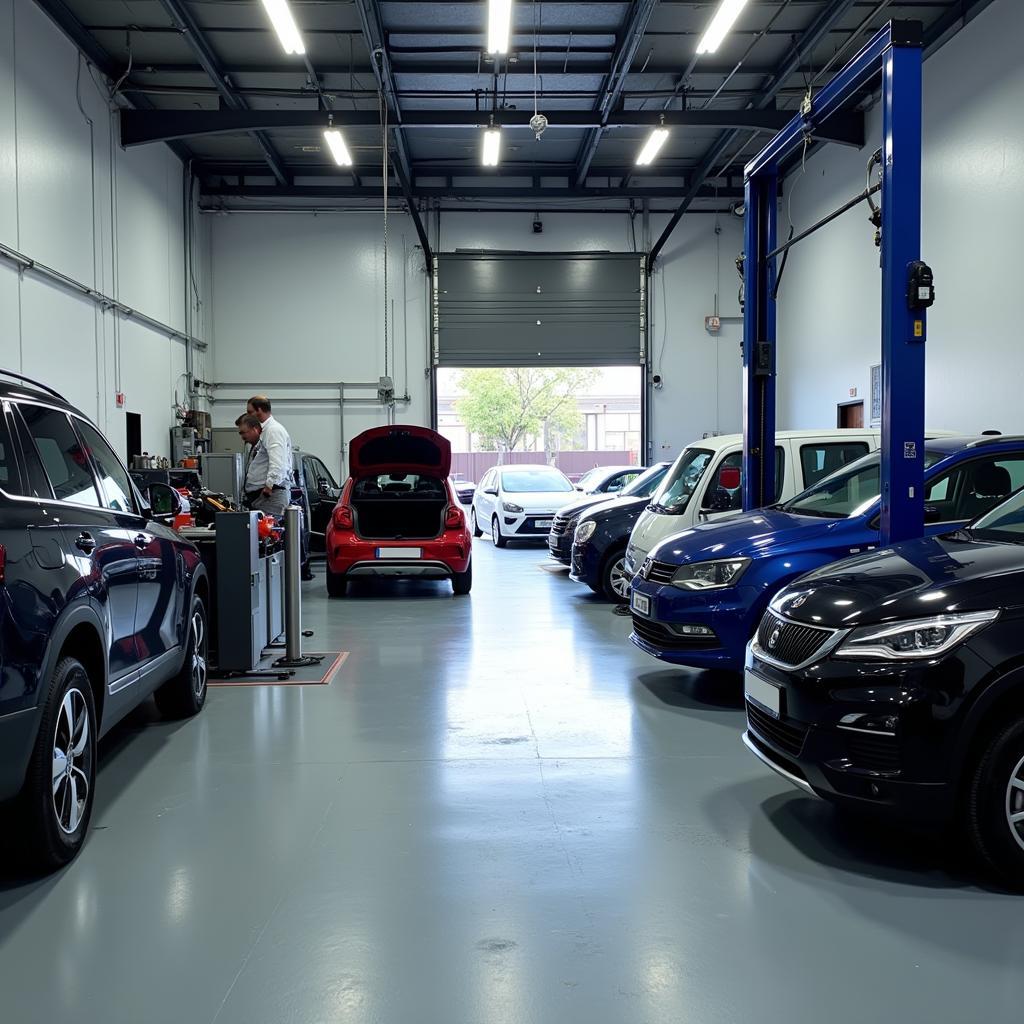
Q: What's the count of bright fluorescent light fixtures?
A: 6